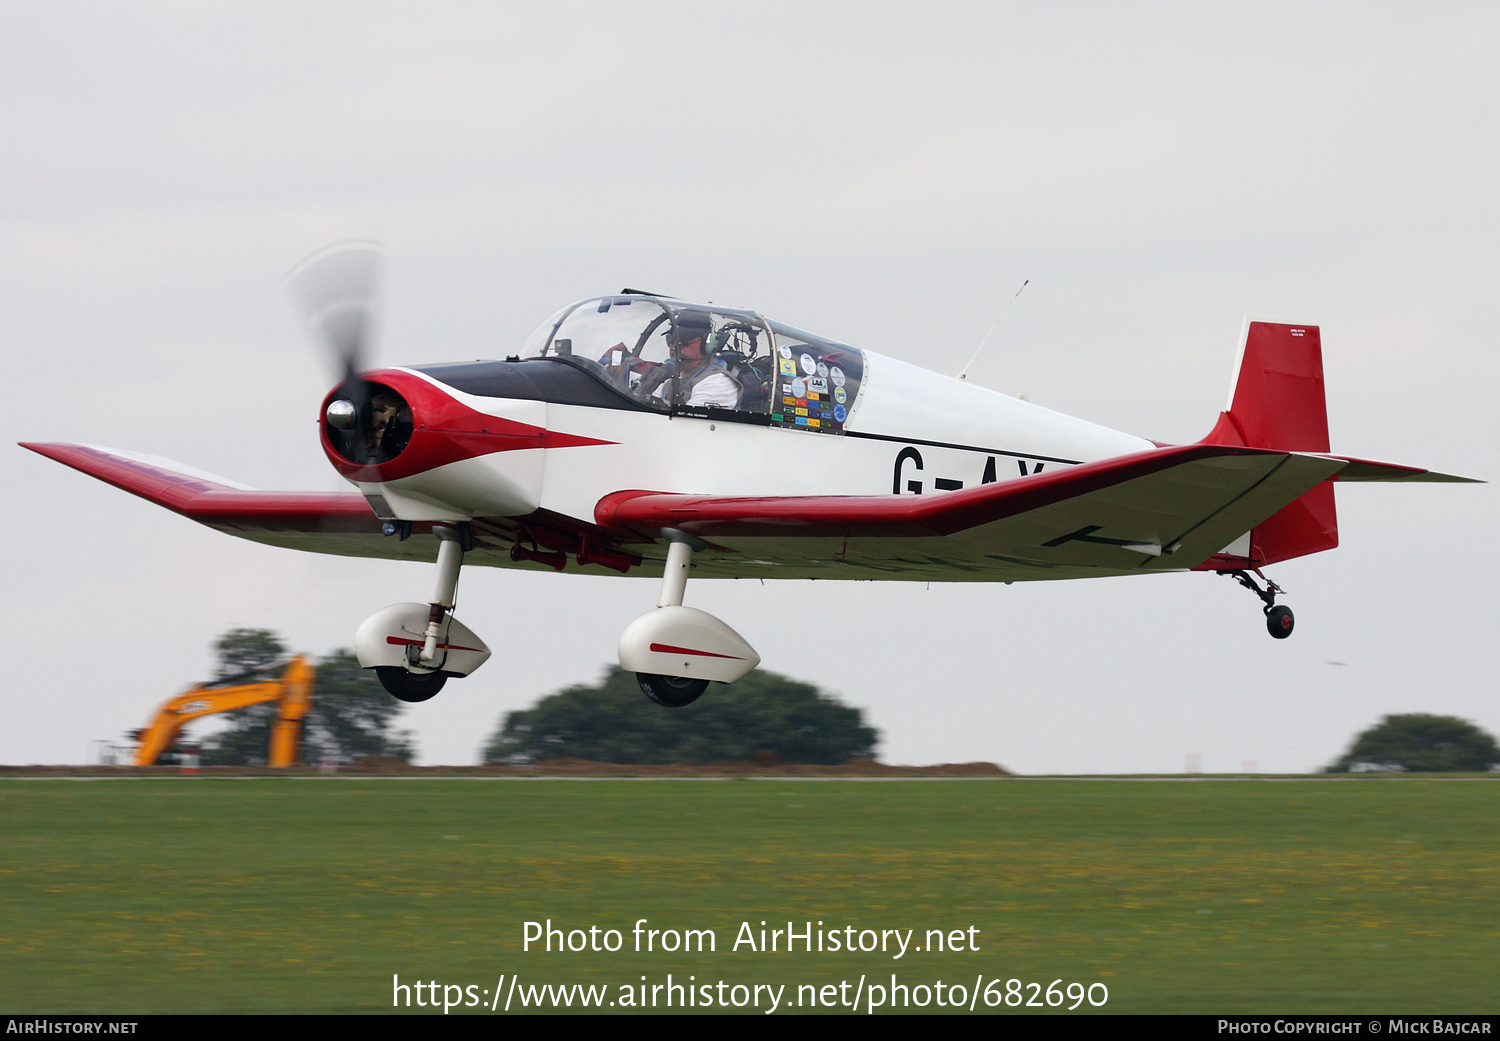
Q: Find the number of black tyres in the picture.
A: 3